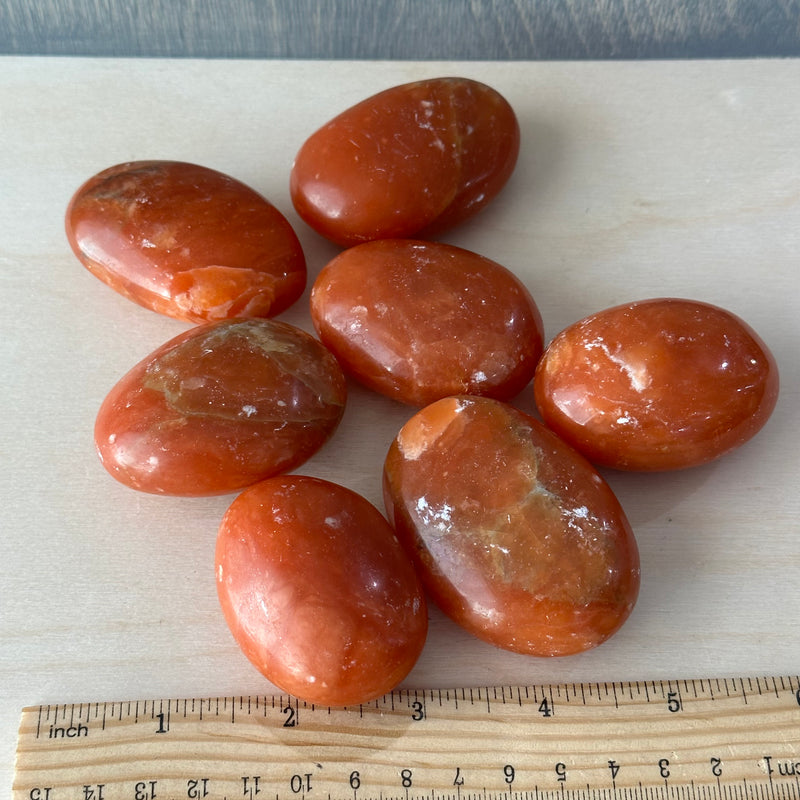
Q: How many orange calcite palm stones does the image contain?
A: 7